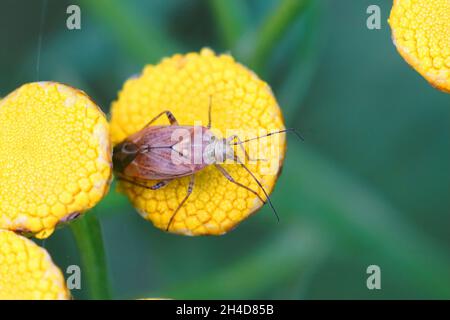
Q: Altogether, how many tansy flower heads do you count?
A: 4